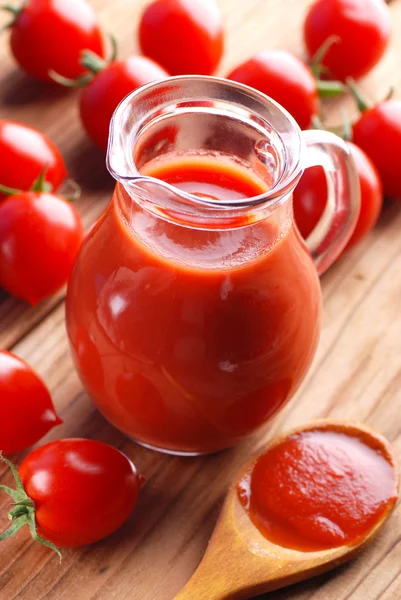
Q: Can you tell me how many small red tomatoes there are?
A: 11